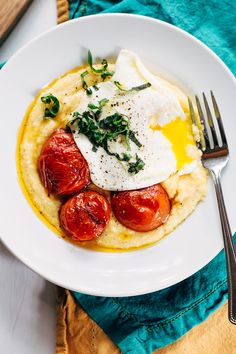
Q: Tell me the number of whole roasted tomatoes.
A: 3